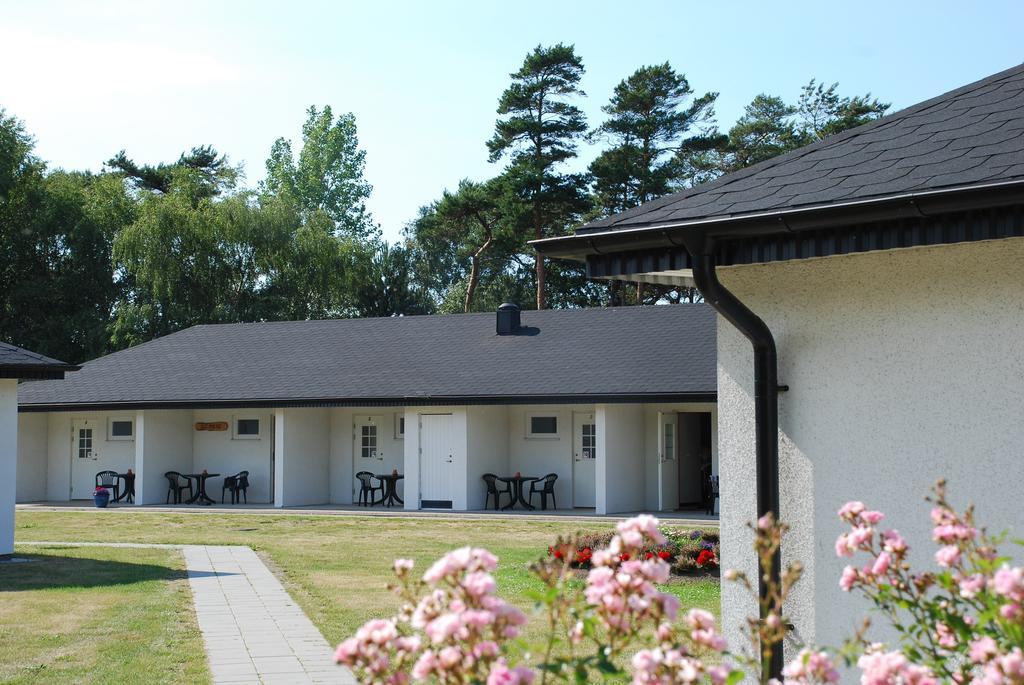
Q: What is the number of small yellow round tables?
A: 0